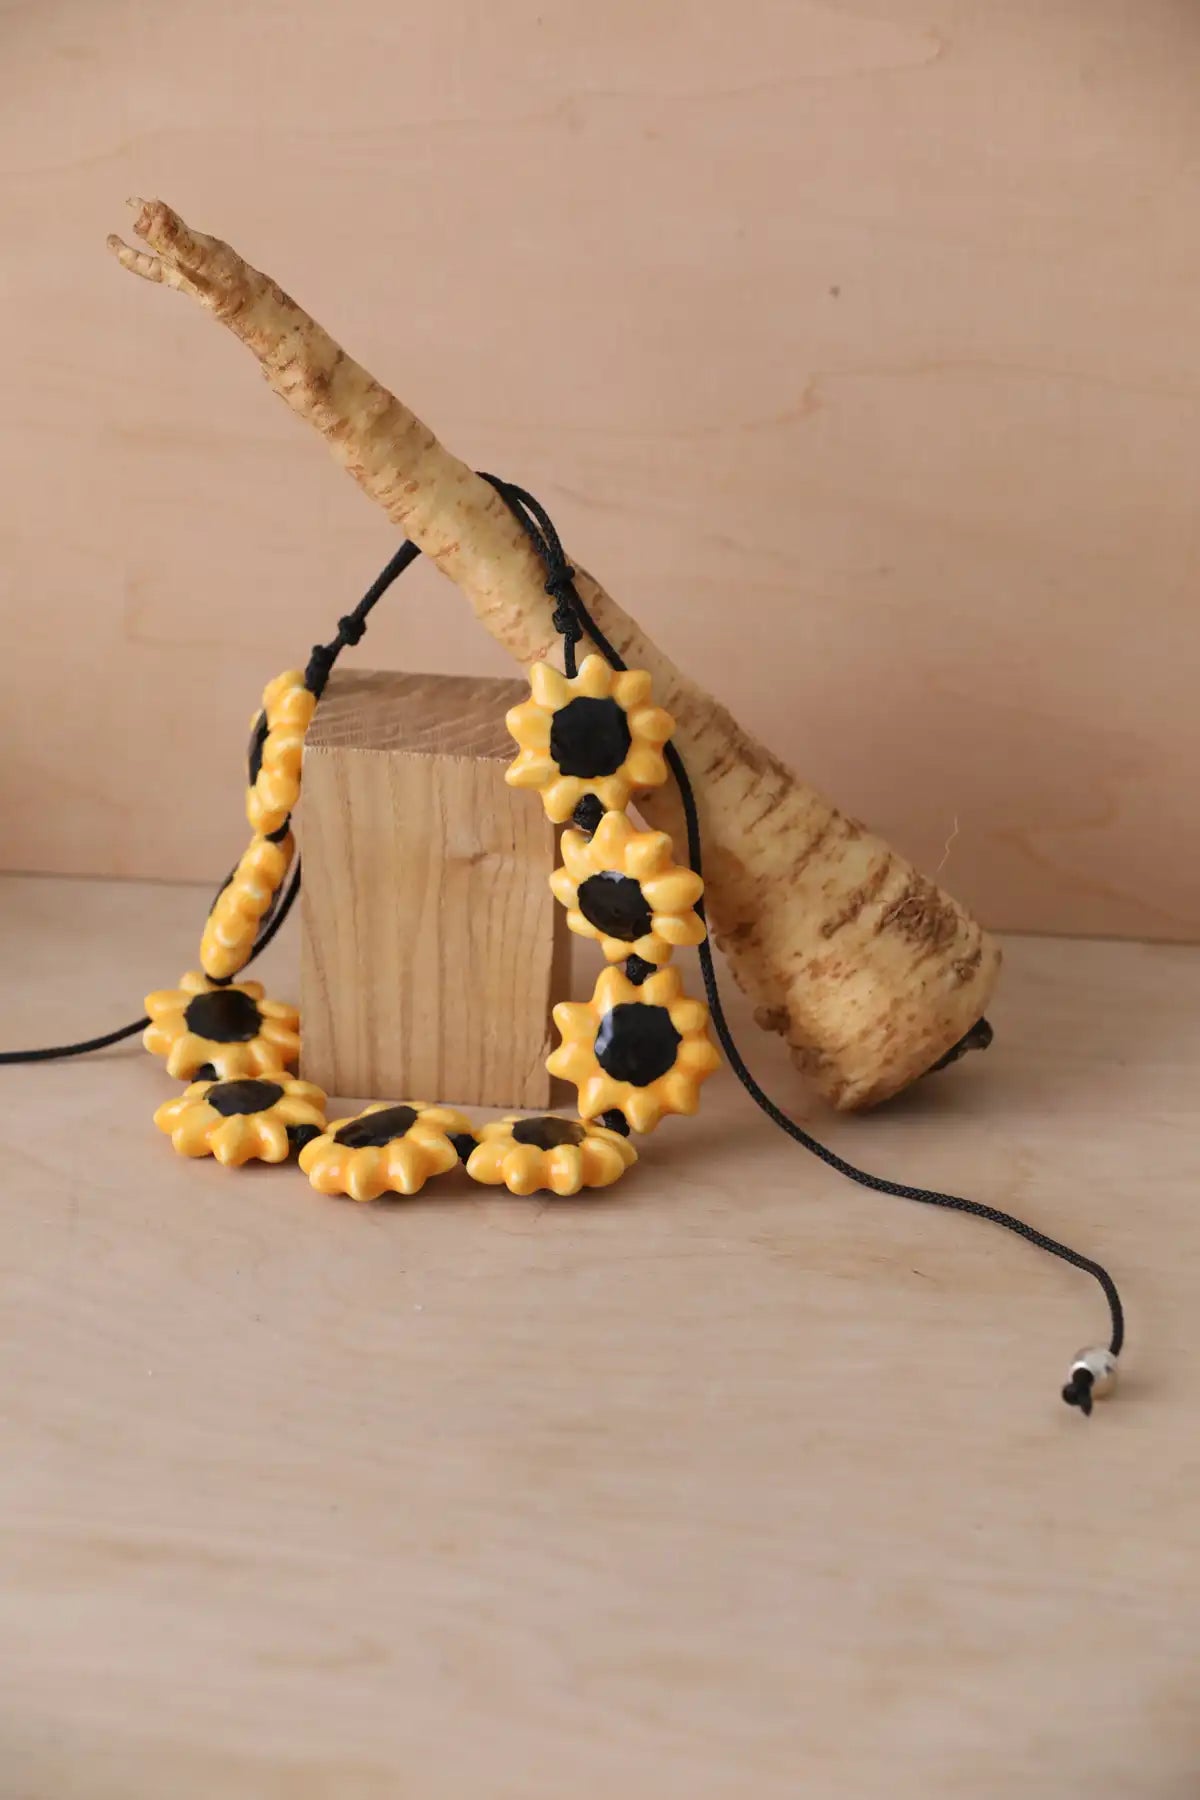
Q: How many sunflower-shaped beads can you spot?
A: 9